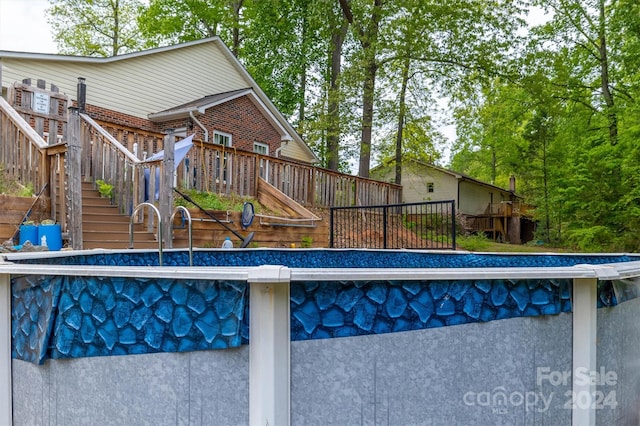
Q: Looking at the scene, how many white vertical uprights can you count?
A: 3